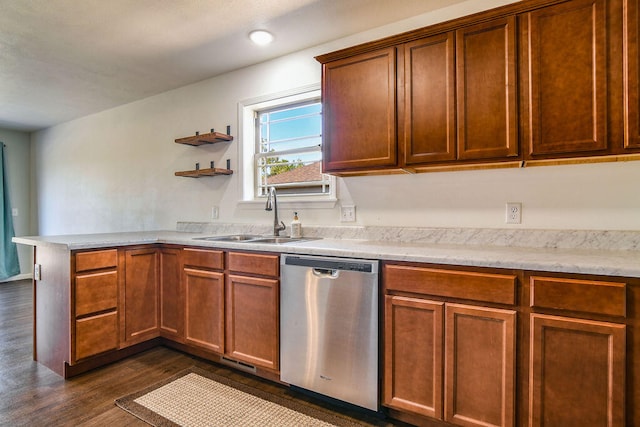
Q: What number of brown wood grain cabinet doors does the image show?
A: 12